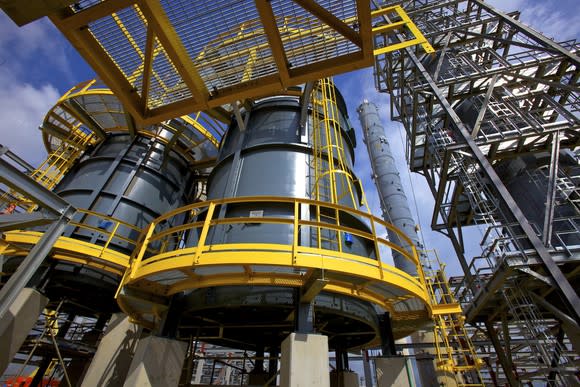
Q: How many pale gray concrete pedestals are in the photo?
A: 5